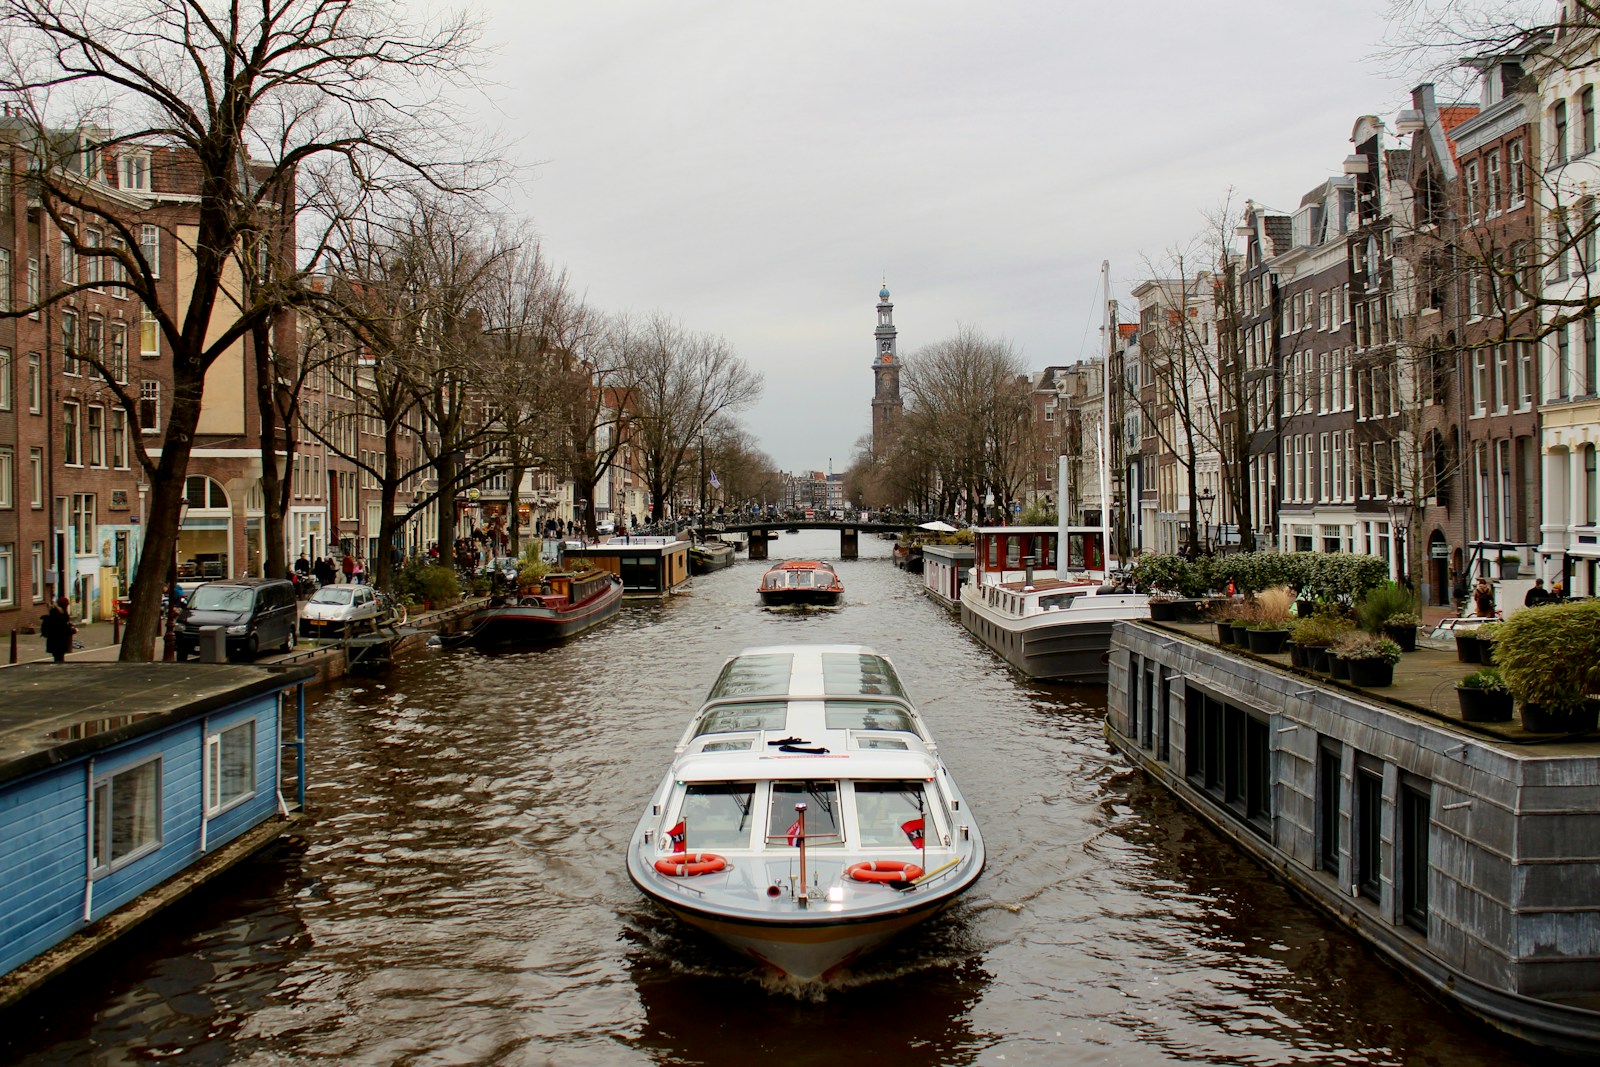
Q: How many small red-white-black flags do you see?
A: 2